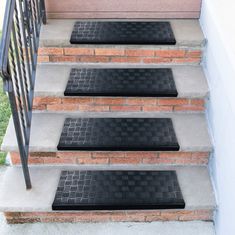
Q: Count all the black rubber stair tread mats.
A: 4